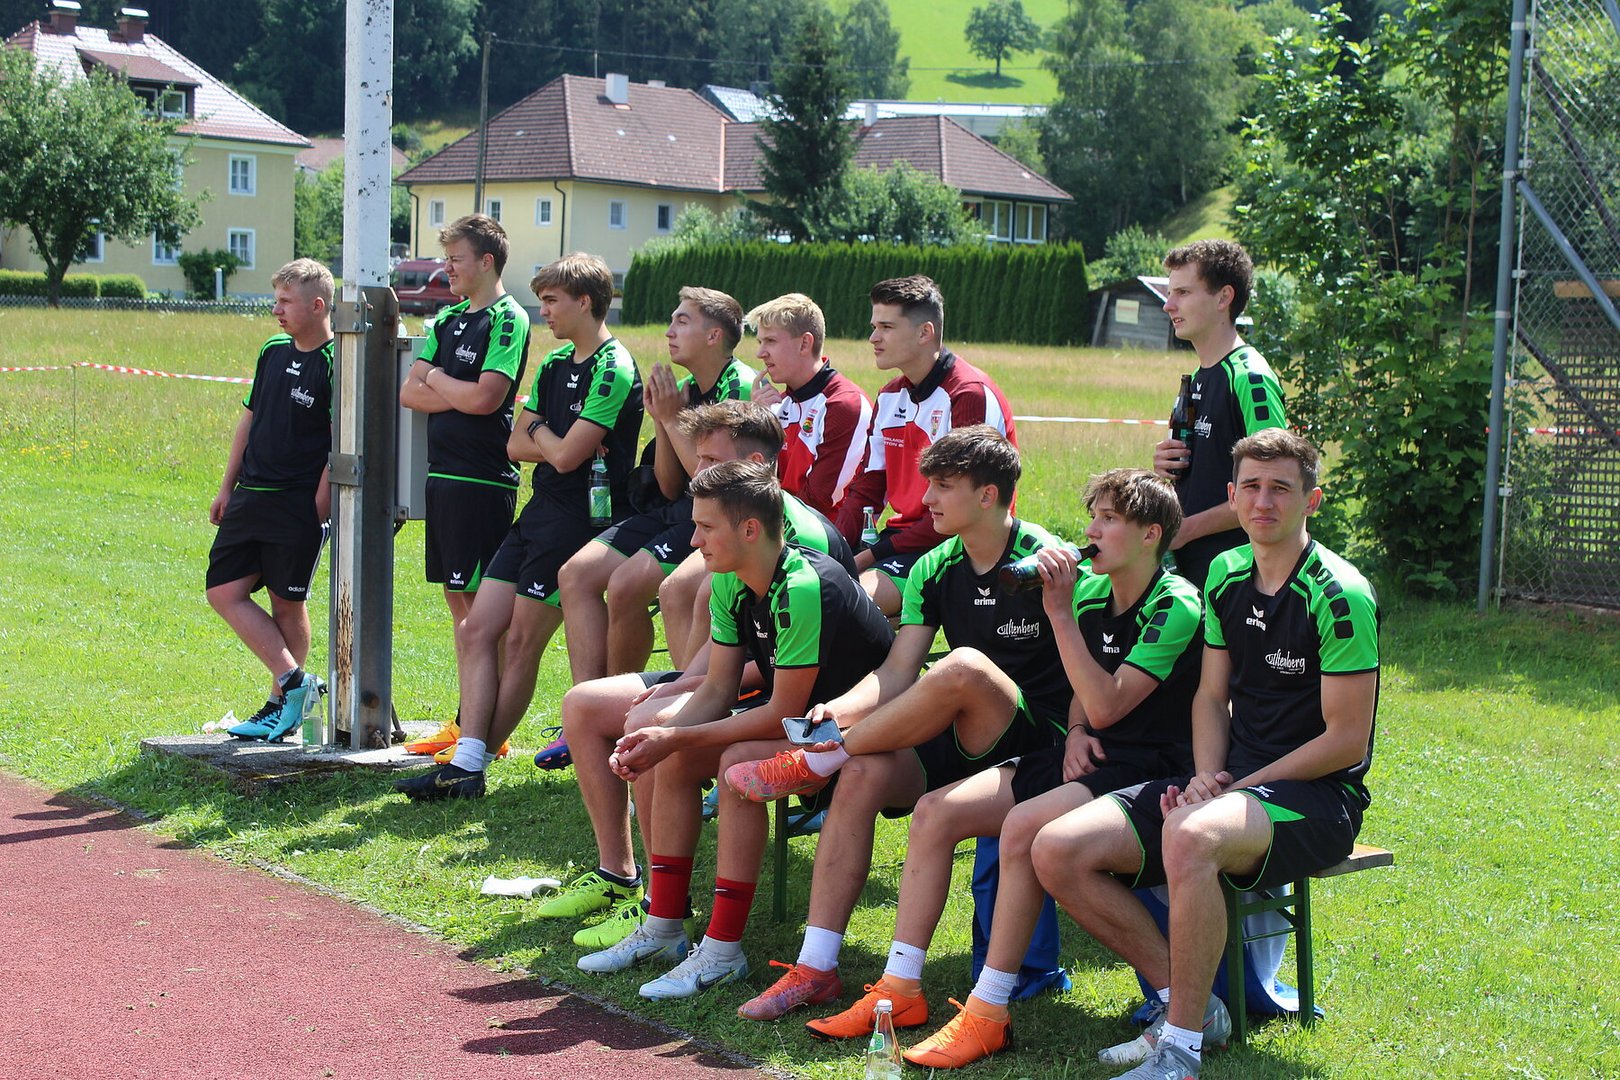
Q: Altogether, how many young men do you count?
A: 12